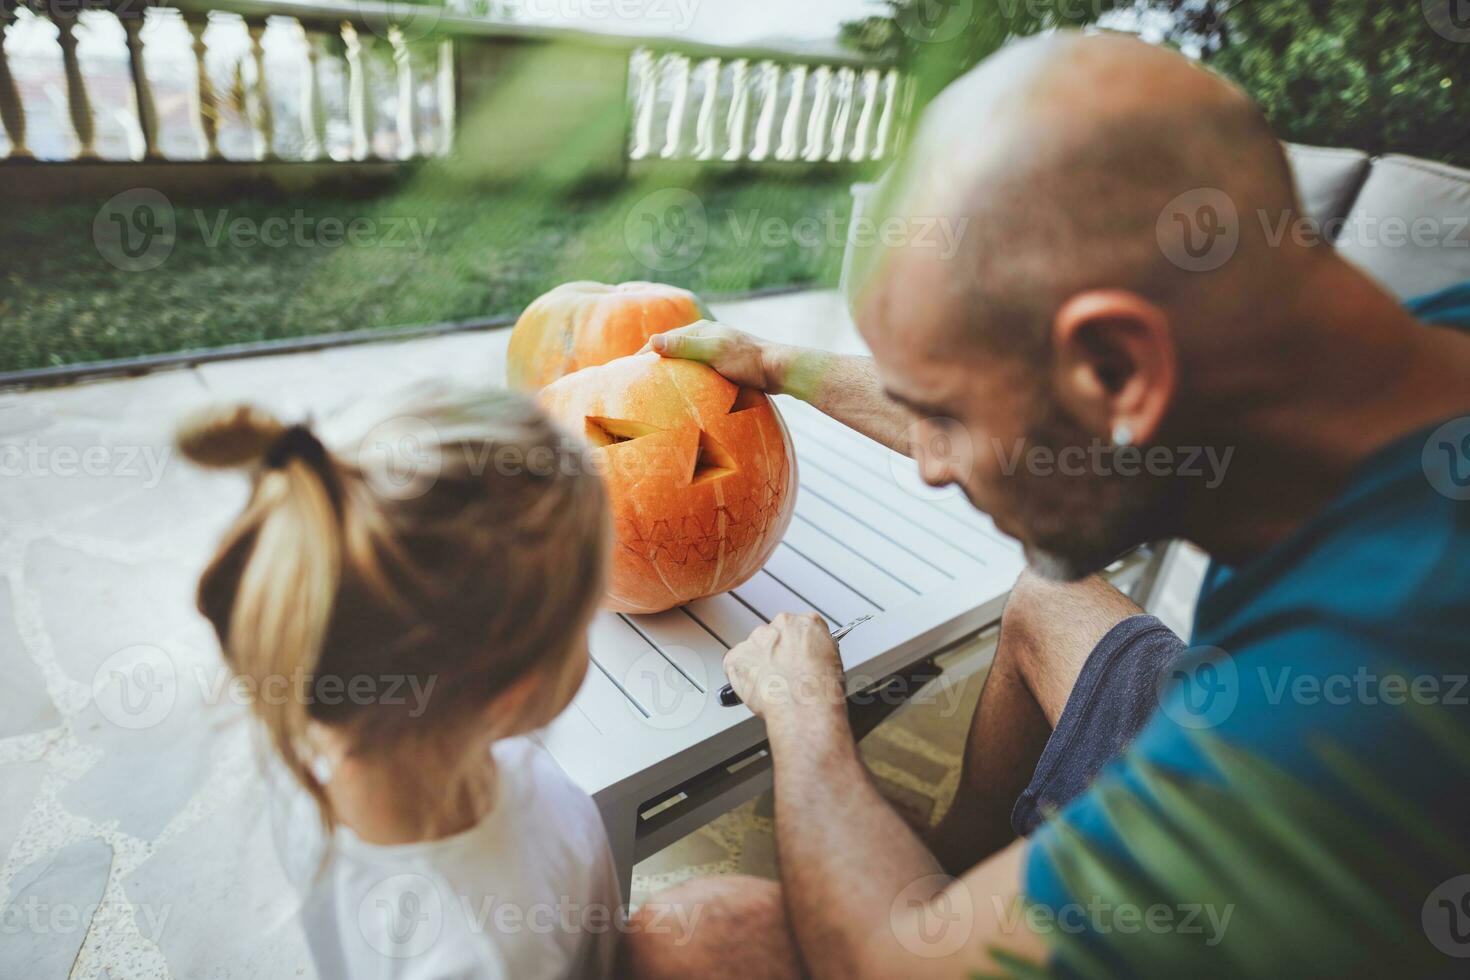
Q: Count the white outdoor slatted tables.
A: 1